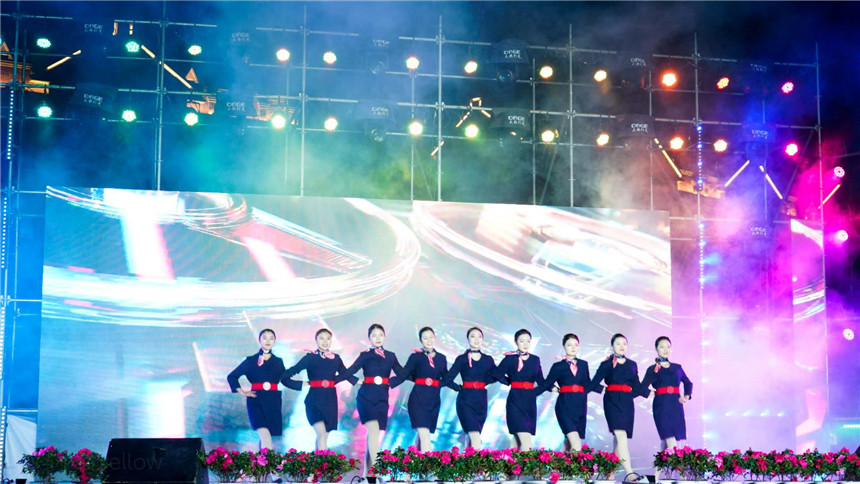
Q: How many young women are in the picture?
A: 9